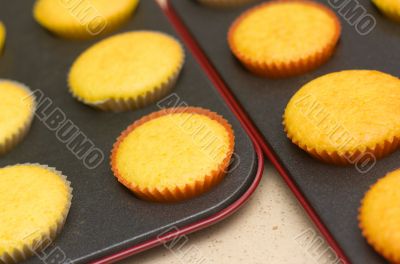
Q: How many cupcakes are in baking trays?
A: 11